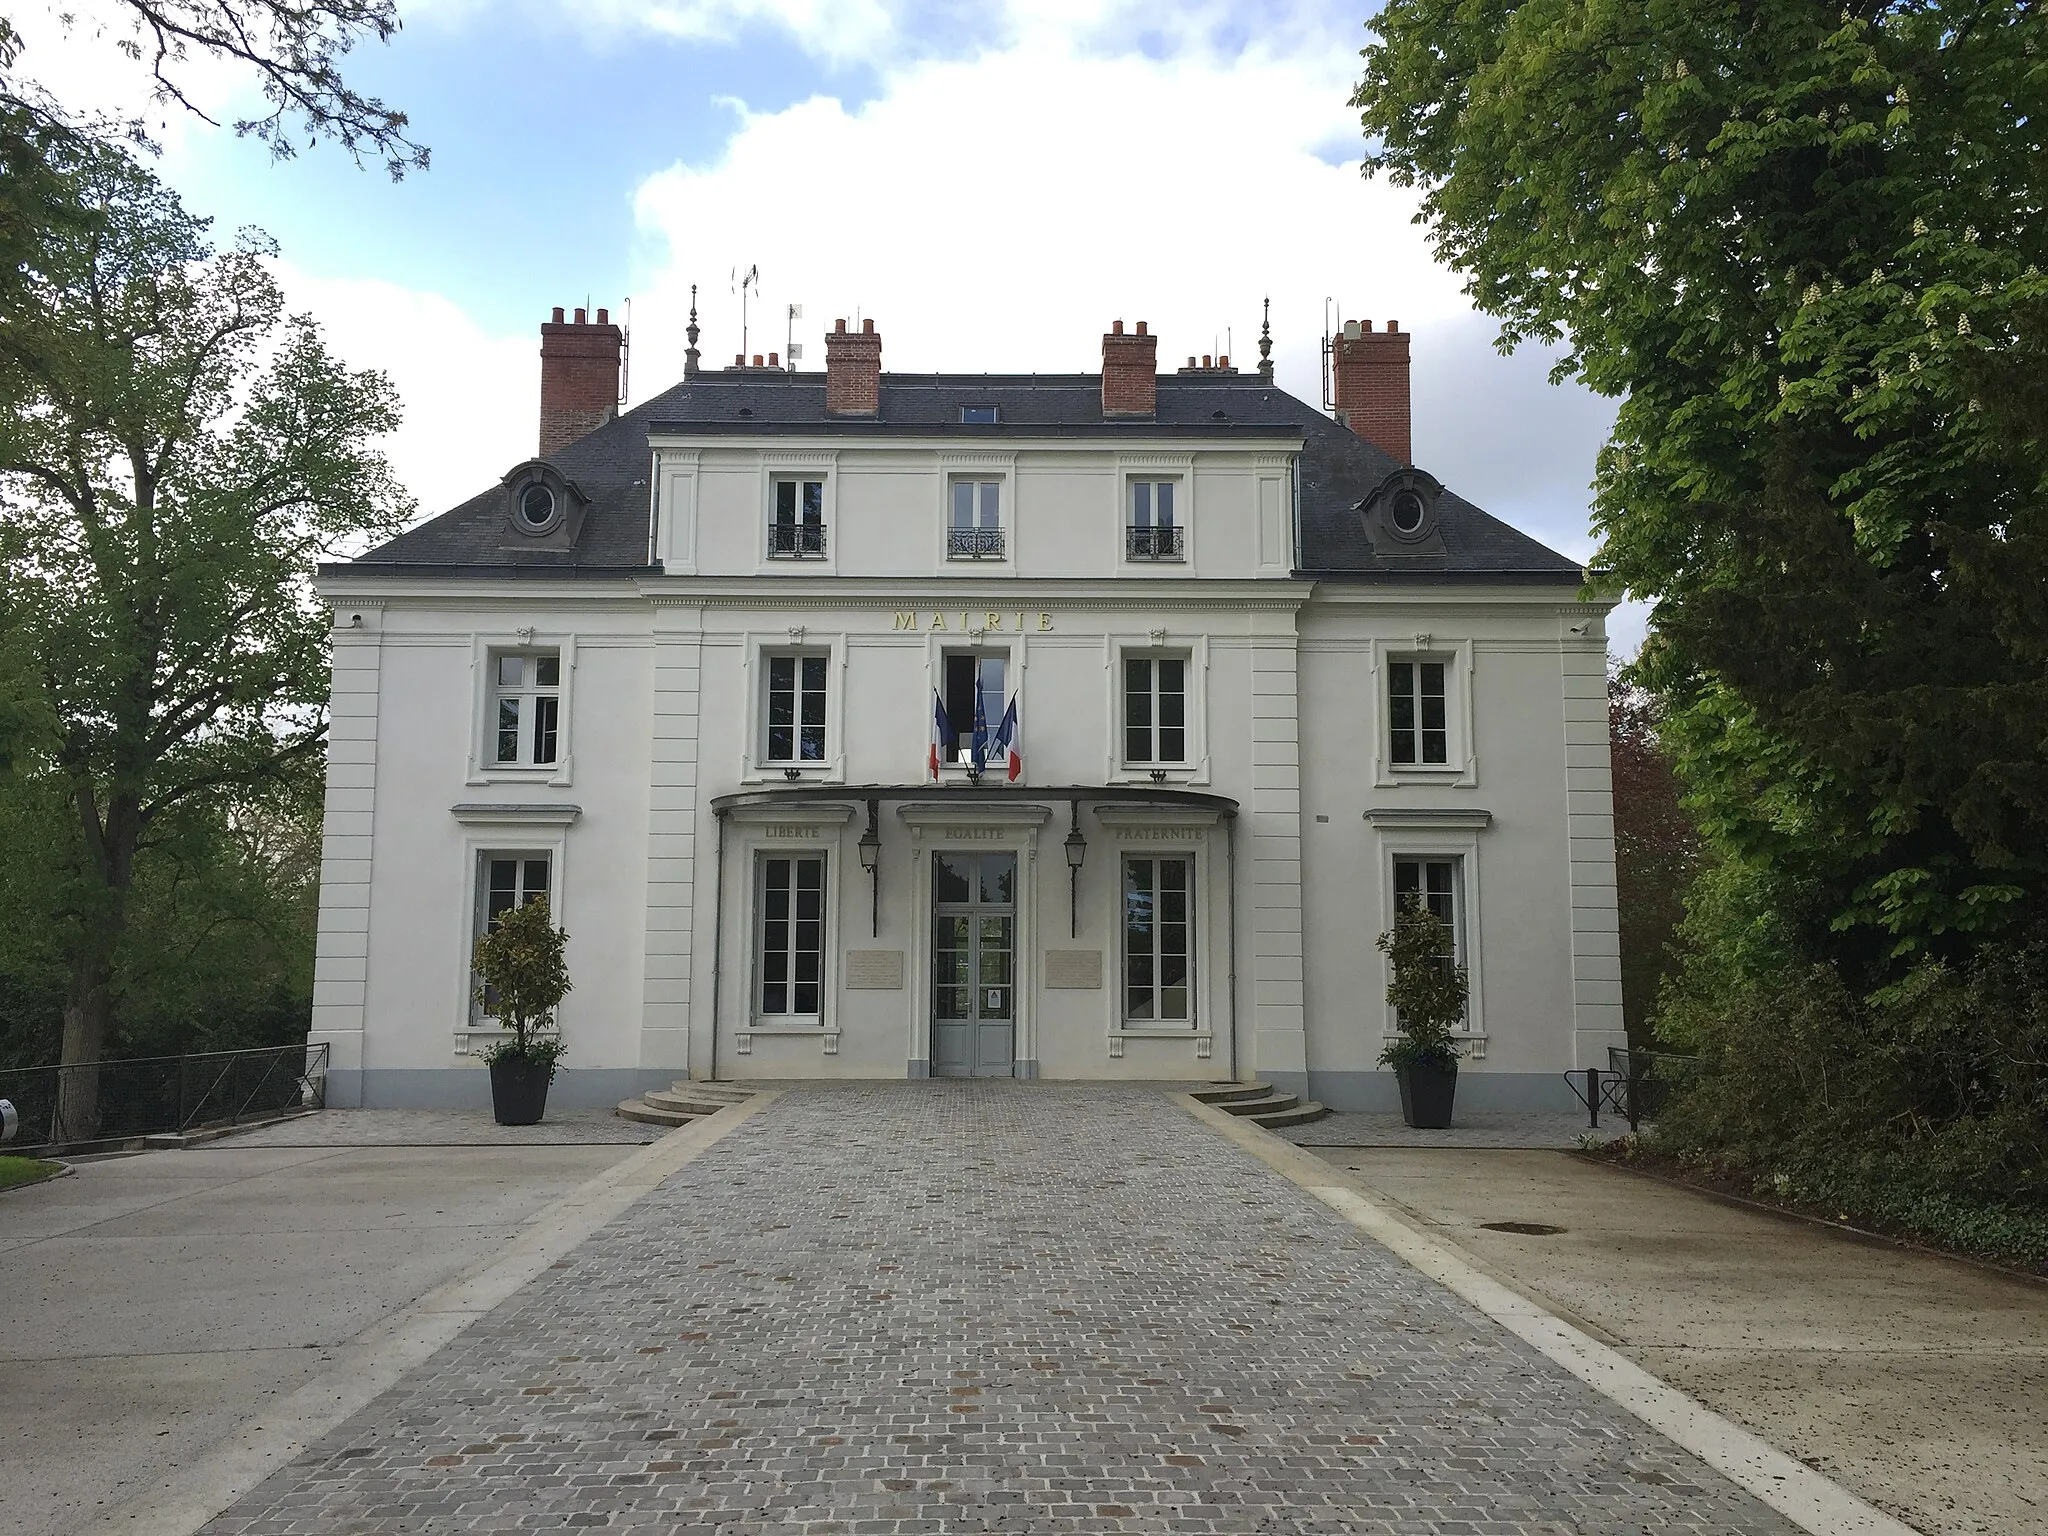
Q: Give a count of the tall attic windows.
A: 3